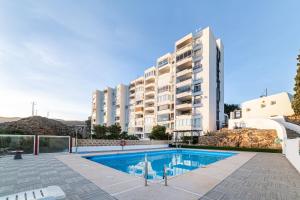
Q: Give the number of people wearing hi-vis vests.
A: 0